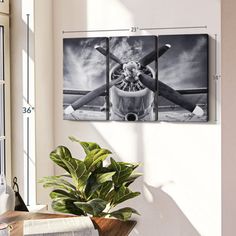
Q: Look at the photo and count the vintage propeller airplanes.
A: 1